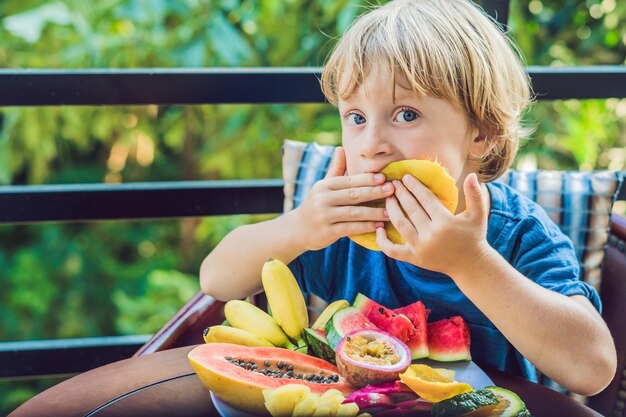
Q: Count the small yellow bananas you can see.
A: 4